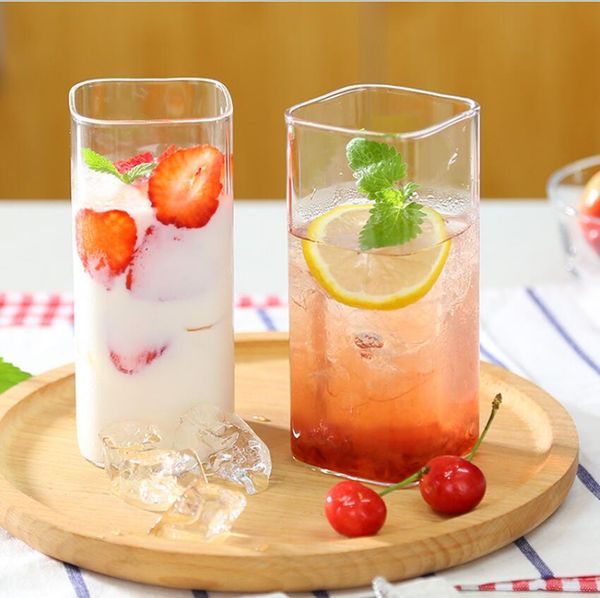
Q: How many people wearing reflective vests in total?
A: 0